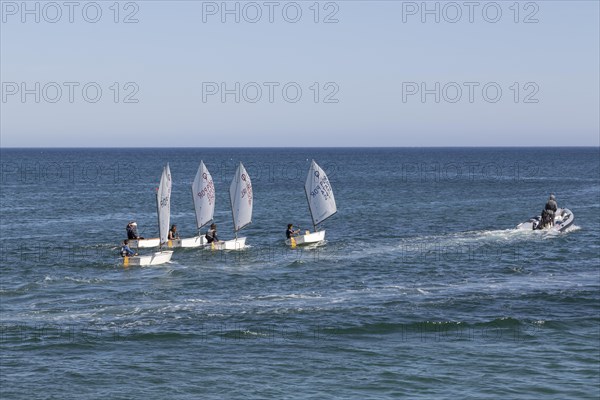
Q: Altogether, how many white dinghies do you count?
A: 5